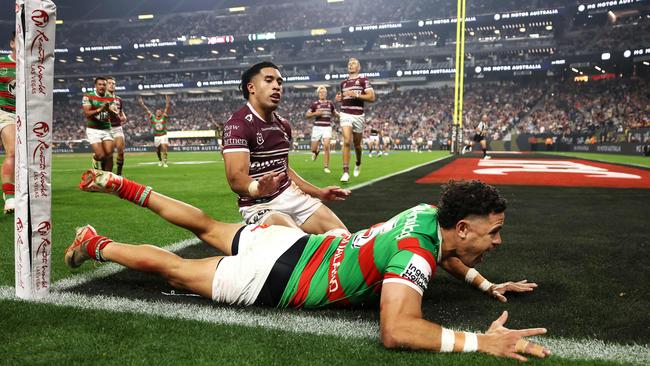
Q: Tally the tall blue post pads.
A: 0